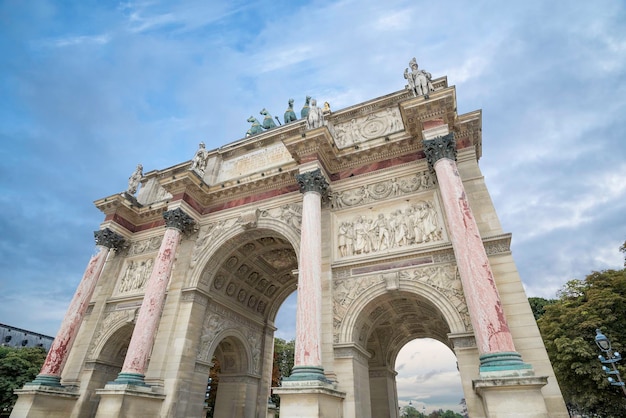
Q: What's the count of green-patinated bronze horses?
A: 4